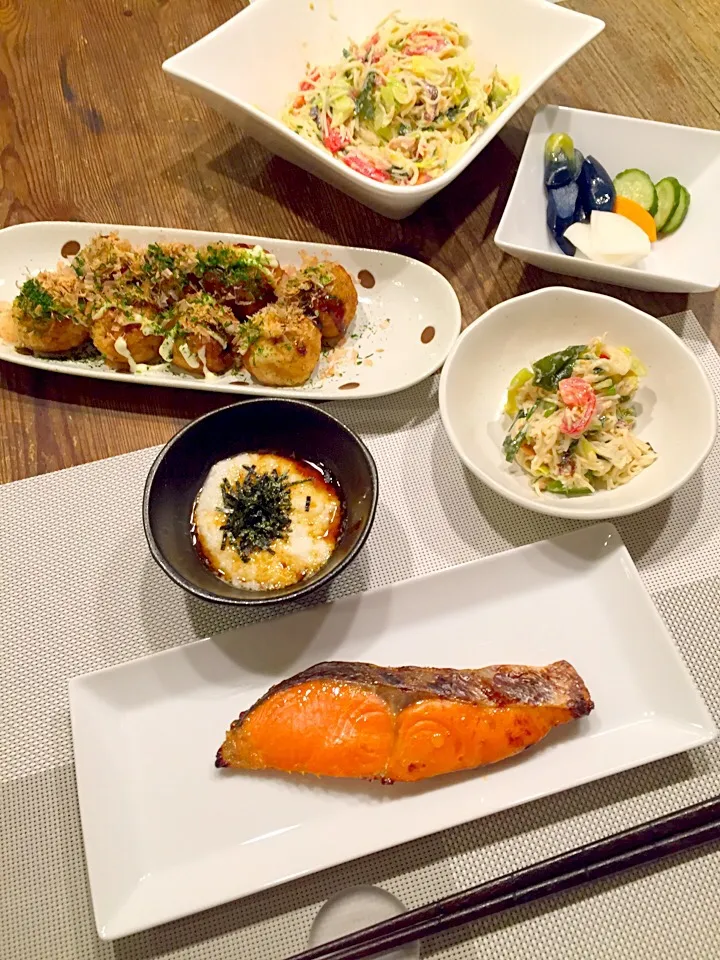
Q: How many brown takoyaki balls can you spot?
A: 8